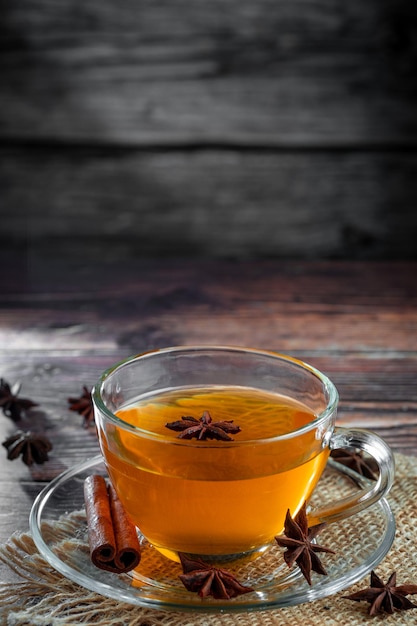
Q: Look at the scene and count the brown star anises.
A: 8